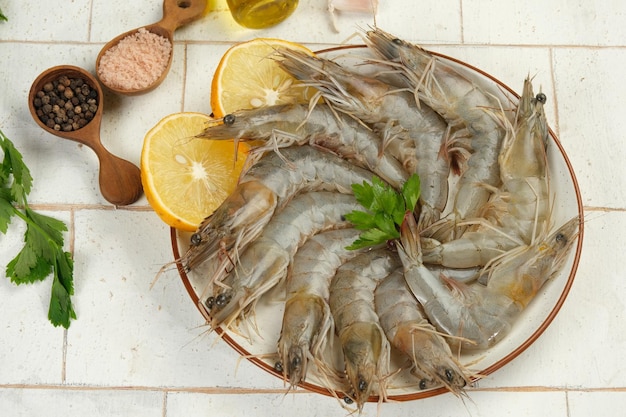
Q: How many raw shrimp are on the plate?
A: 10